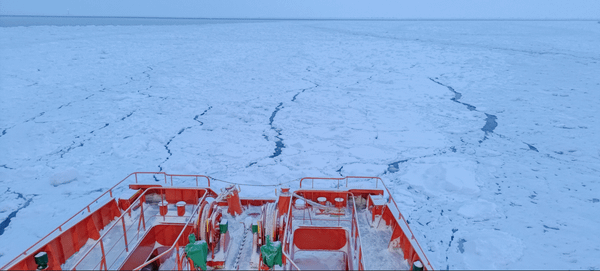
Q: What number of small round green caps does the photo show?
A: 2